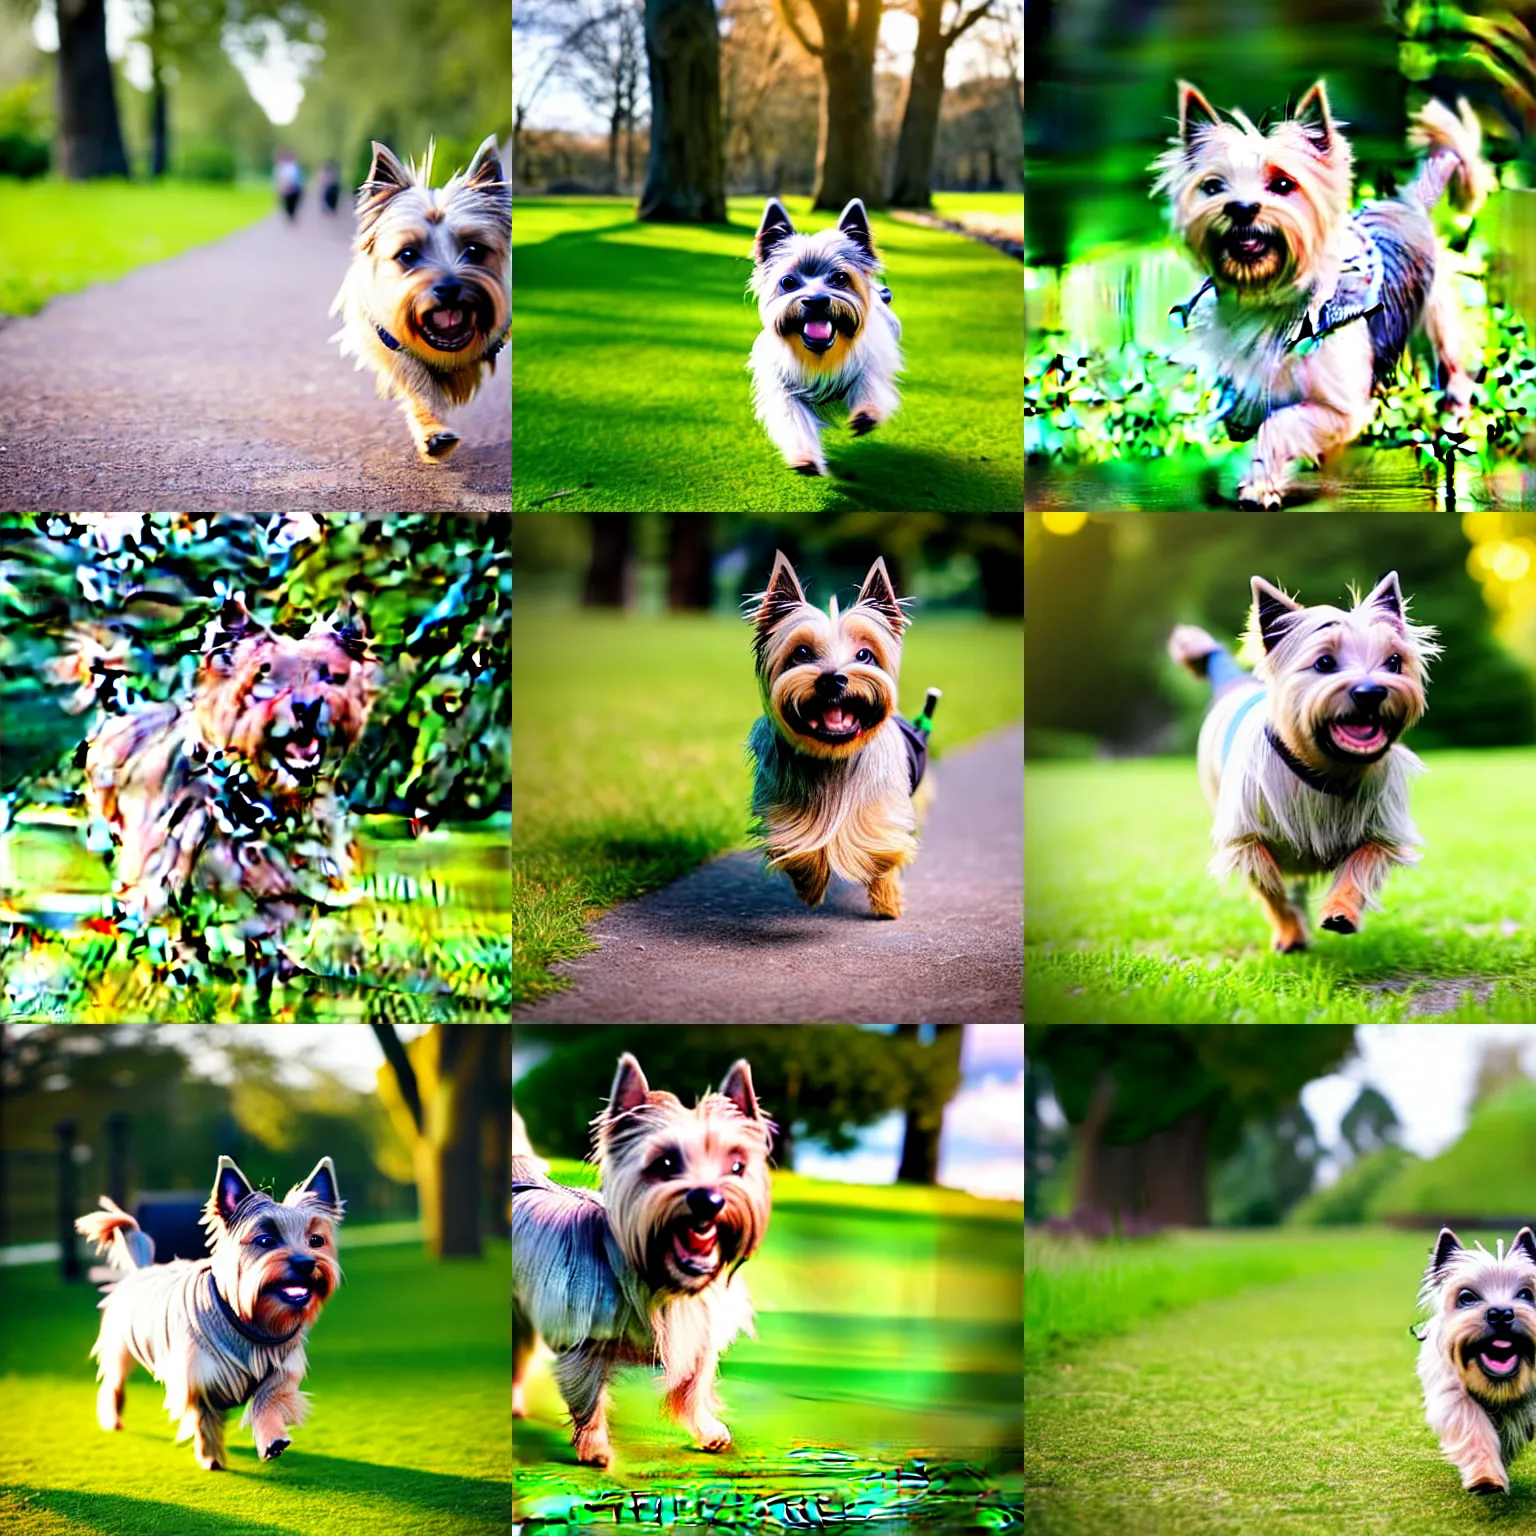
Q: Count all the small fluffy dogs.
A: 9